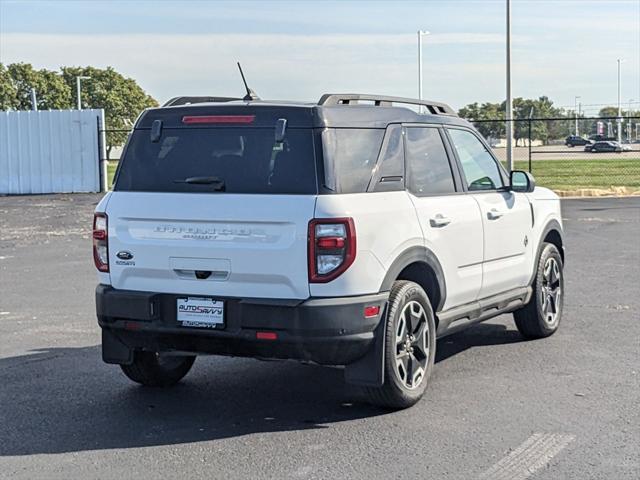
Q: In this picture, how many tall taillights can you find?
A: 2